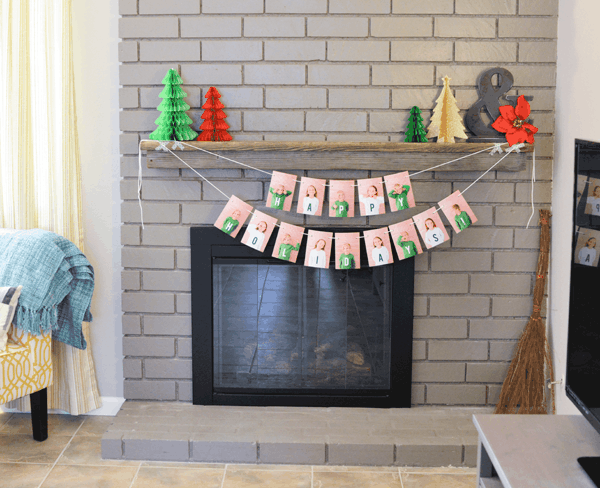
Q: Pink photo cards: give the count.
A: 14